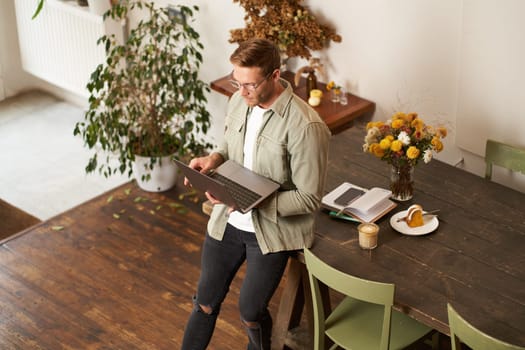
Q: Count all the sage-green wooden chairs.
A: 3